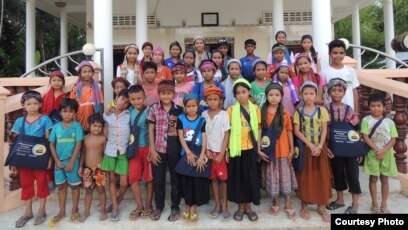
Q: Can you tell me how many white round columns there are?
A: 8